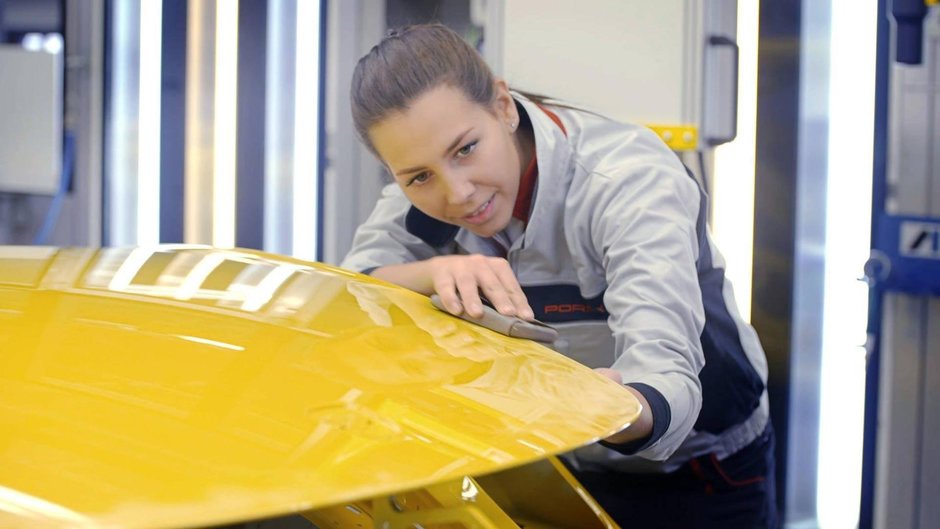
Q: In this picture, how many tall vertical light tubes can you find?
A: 5